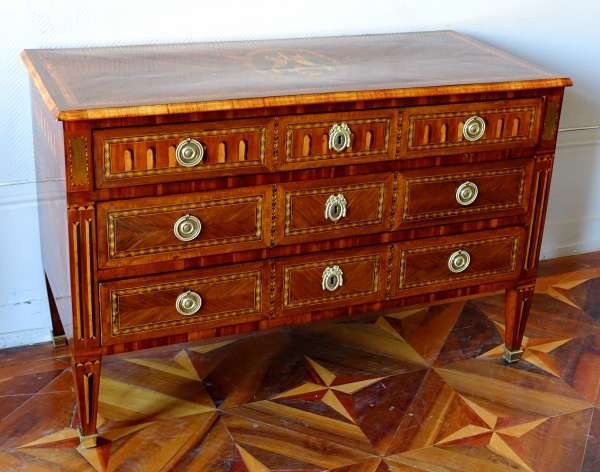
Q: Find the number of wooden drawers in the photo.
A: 3